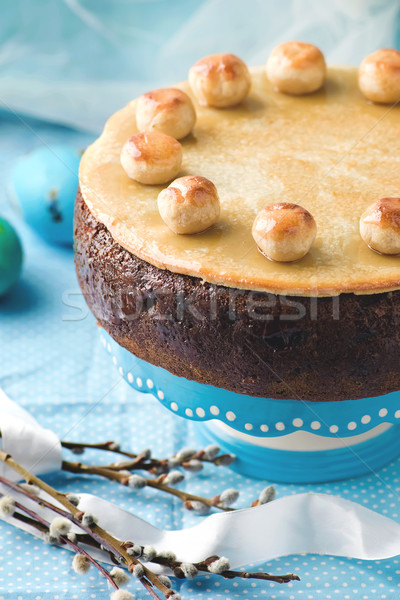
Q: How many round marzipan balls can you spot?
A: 8